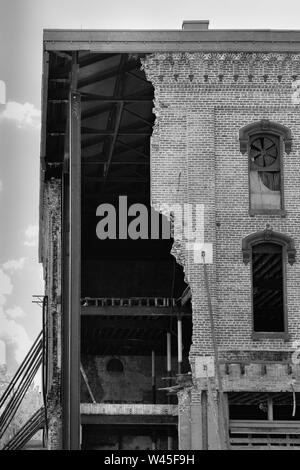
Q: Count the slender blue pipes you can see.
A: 0